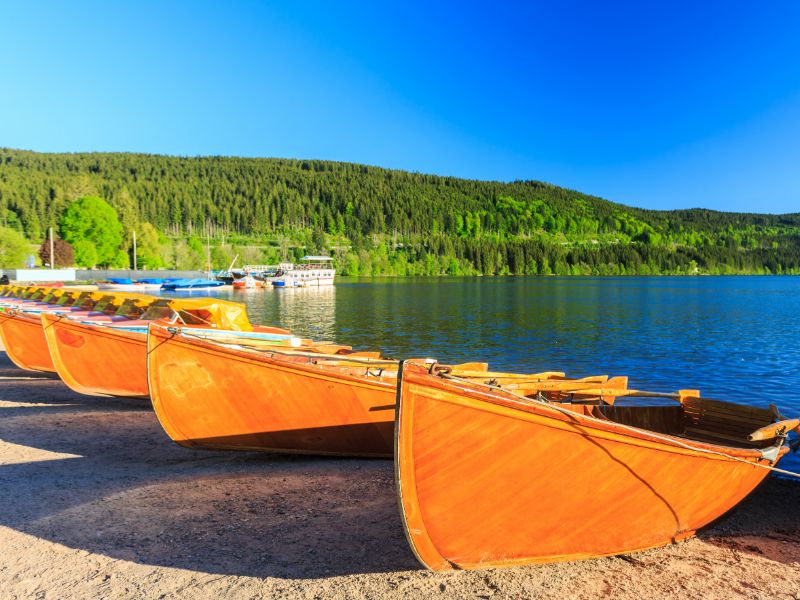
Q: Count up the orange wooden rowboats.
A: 4